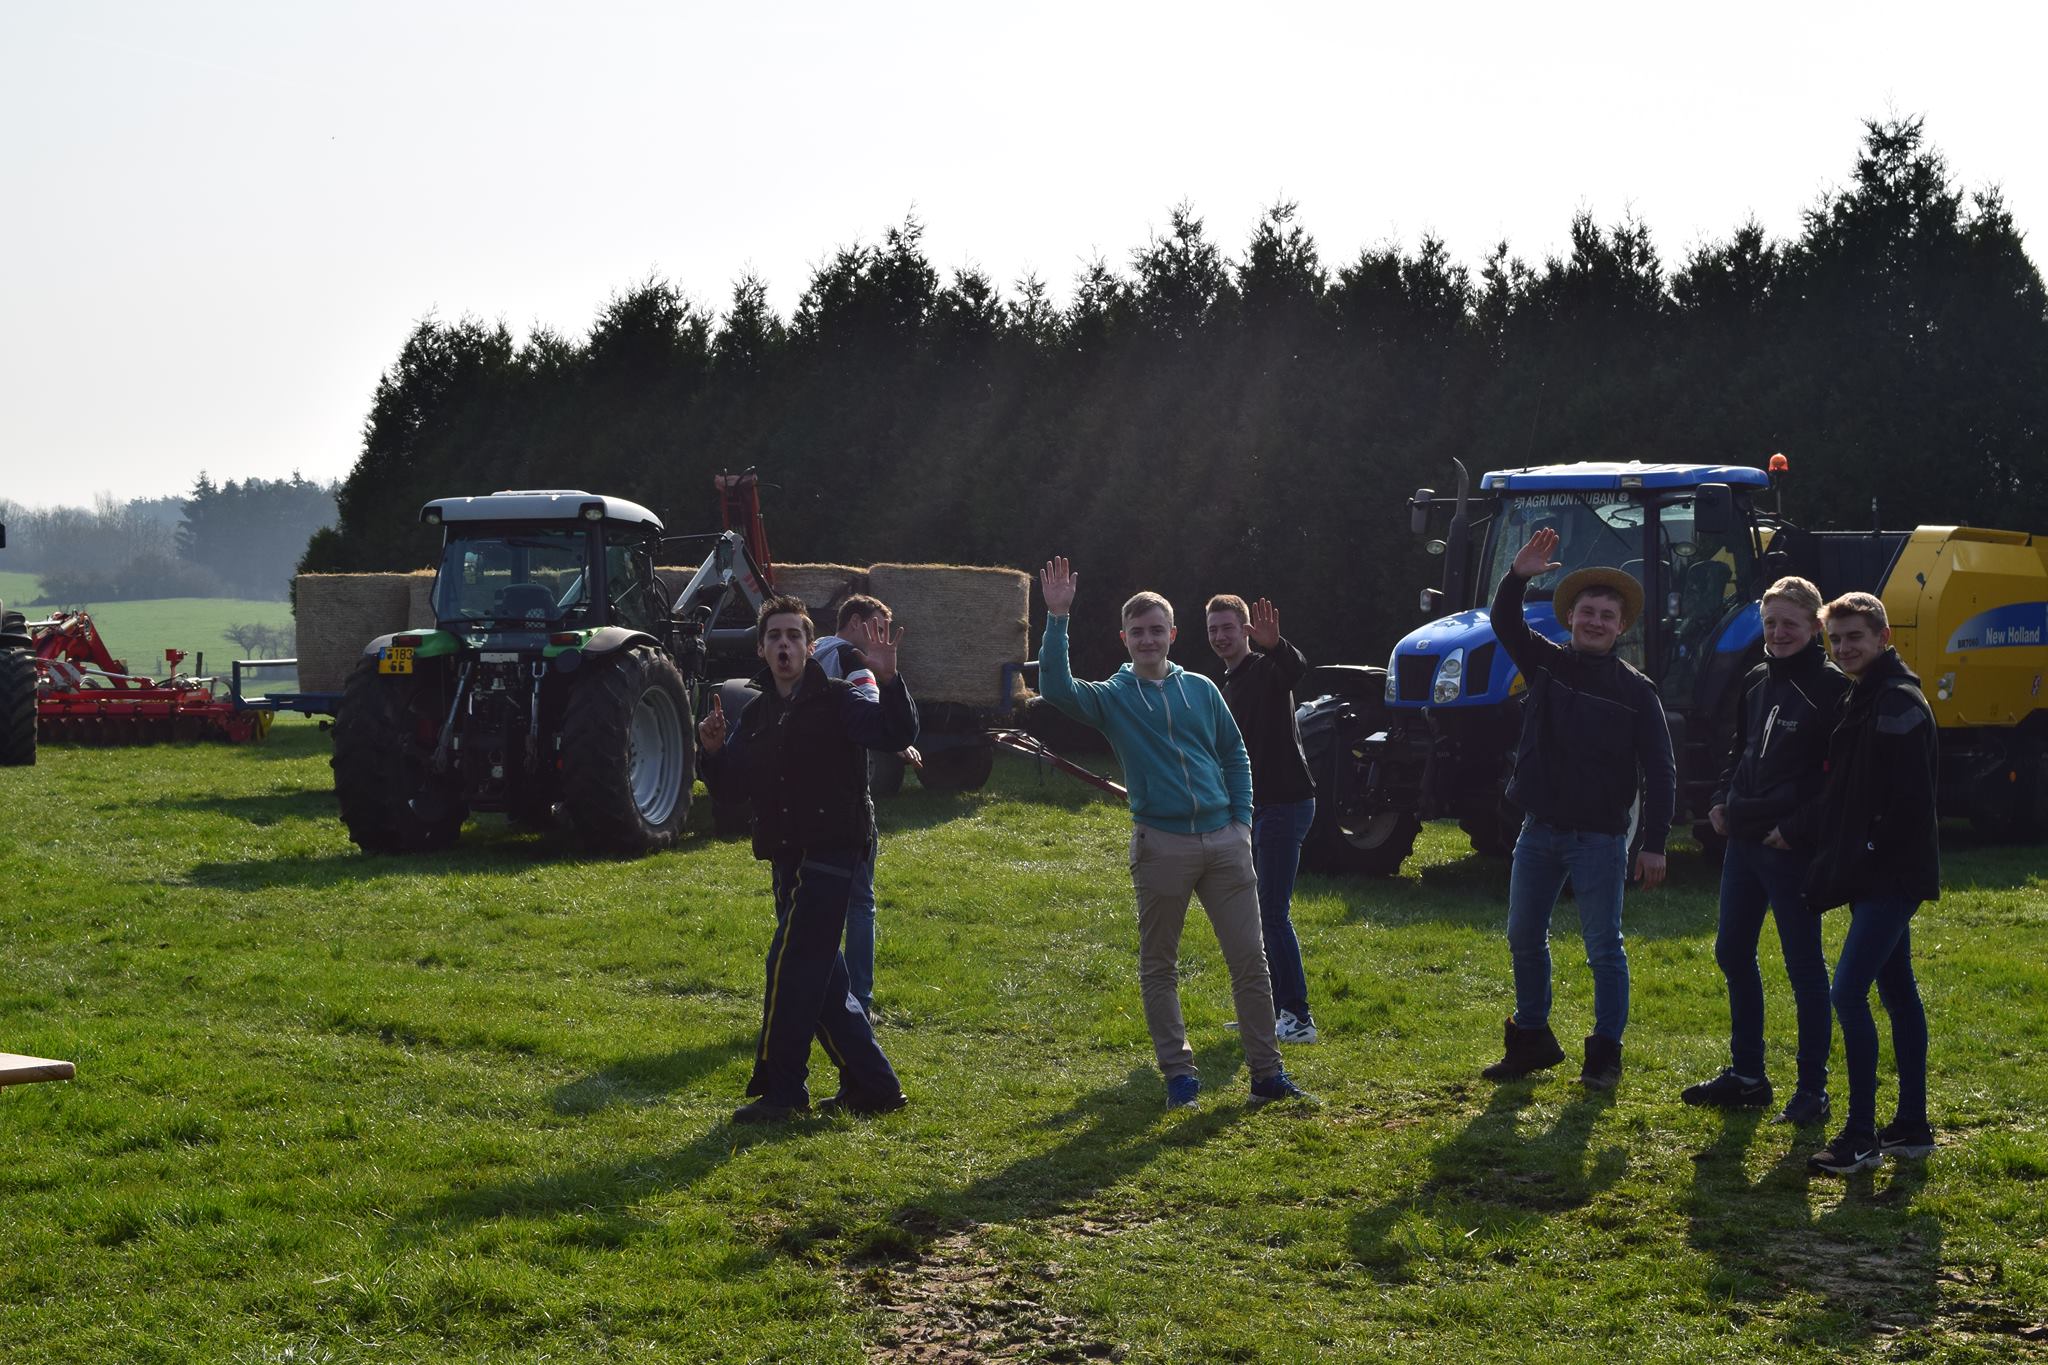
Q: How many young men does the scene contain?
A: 7